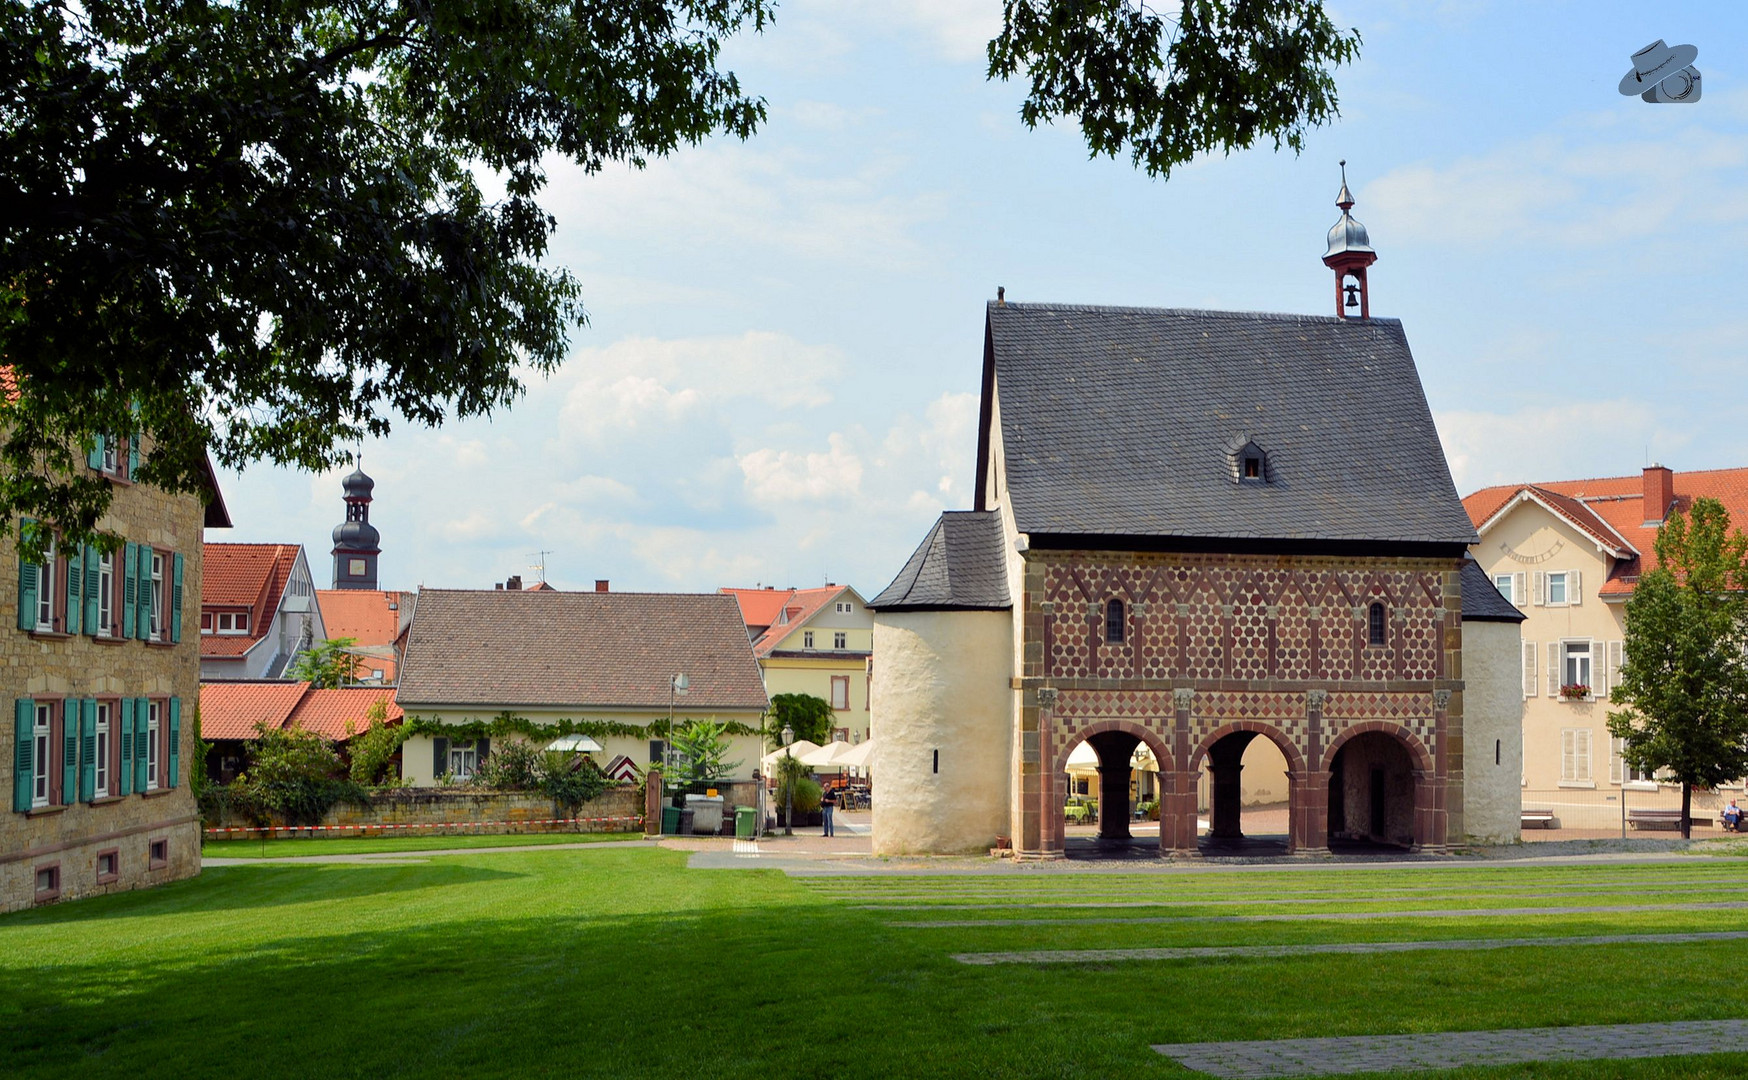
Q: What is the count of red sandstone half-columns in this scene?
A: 4